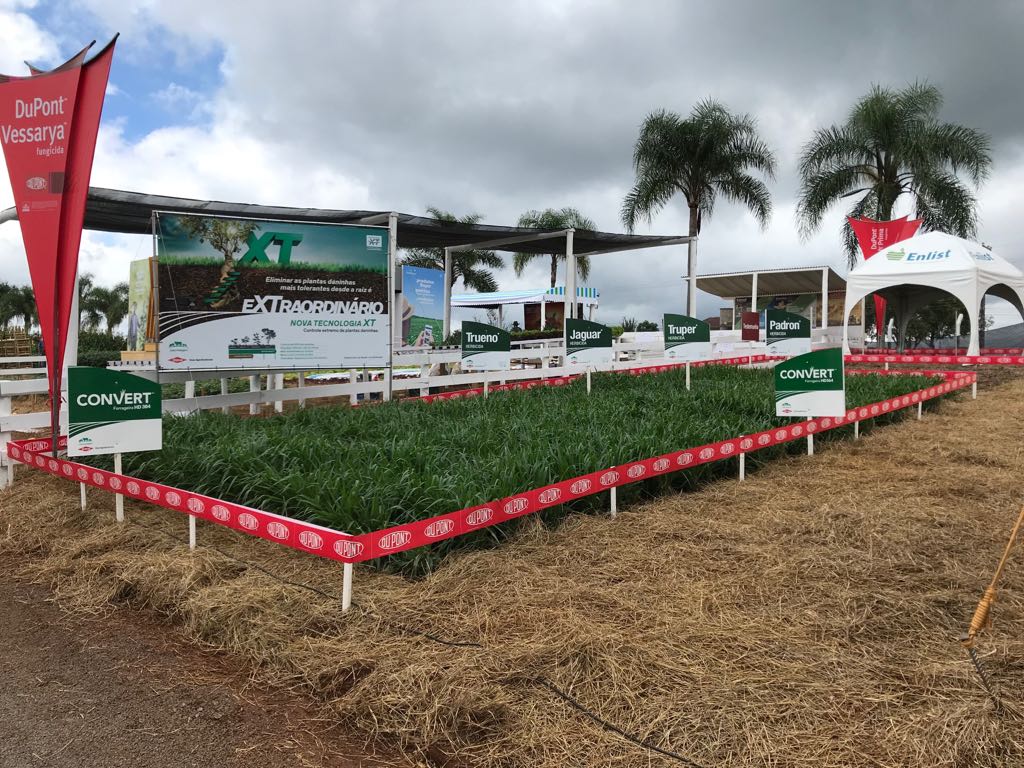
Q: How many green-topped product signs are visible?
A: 6